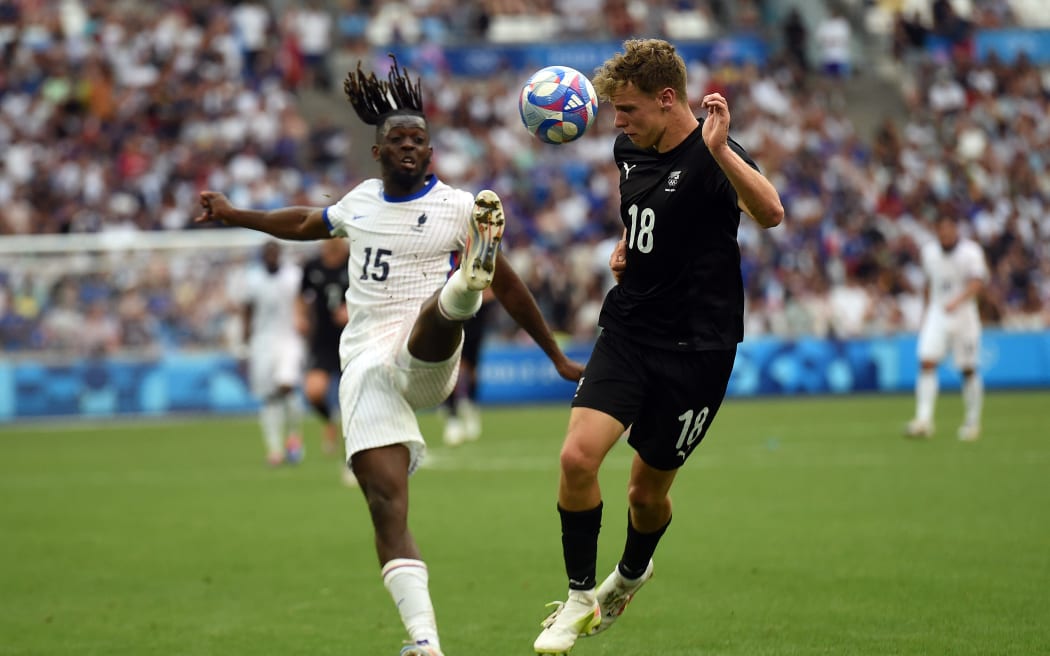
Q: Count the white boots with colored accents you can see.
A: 4